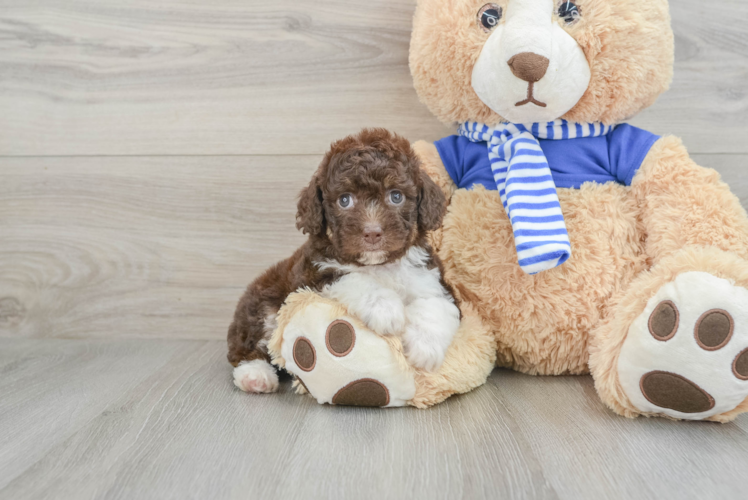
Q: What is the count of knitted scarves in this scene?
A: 1